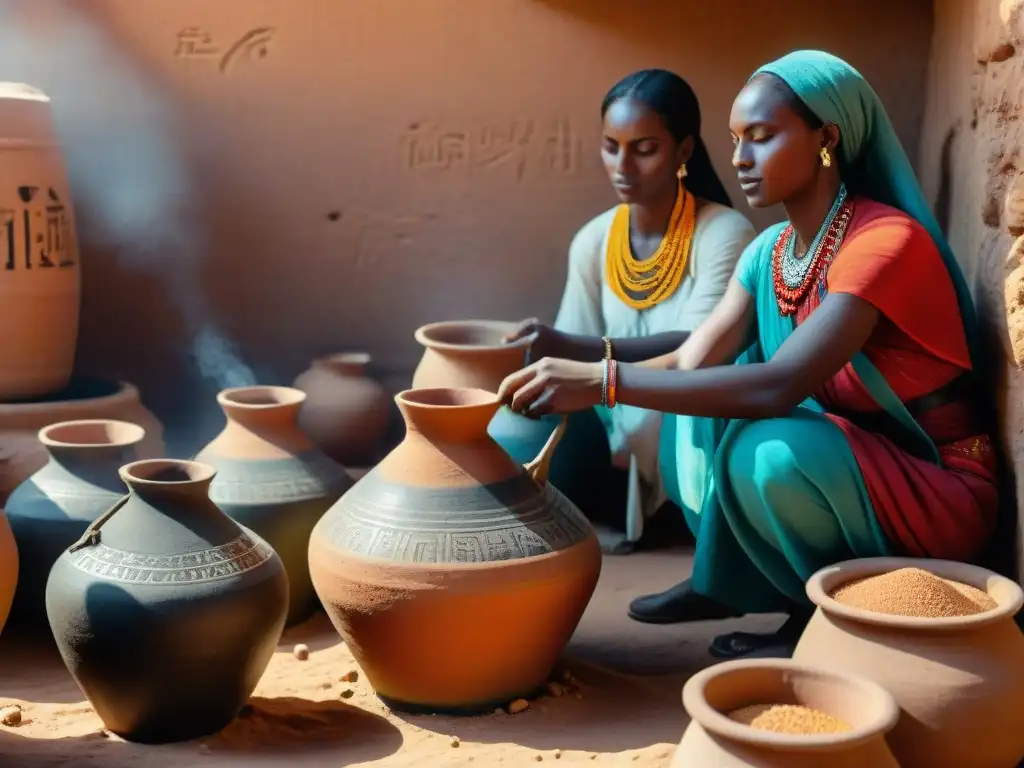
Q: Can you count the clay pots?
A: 11